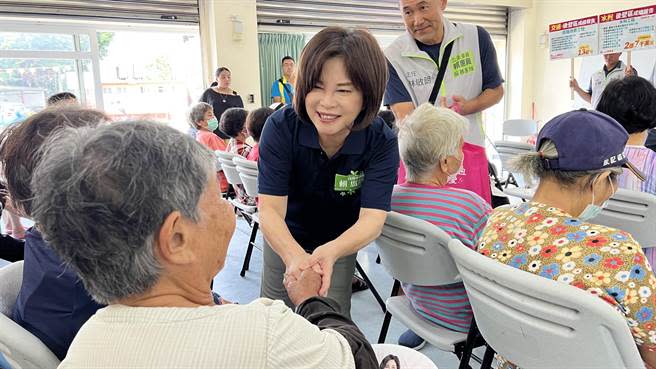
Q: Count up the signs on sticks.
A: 2